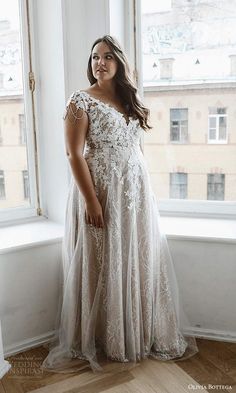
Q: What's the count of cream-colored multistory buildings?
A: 1